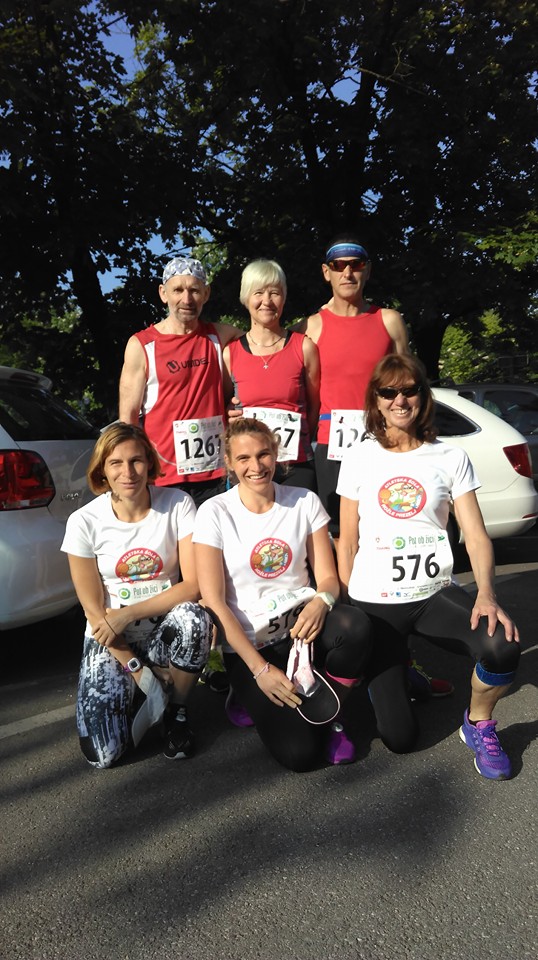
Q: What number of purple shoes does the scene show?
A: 3